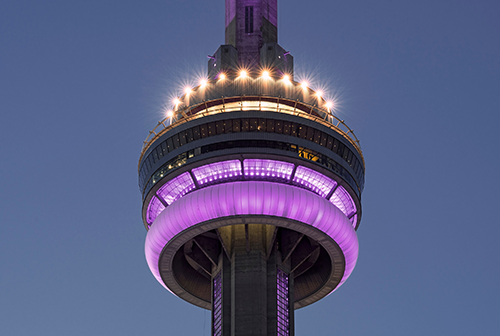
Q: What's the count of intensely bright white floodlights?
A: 11